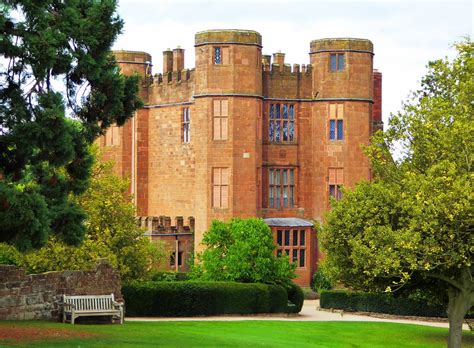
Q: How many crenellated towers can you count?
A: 3